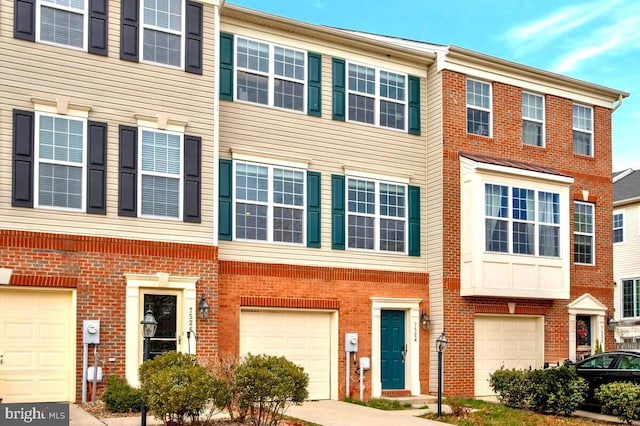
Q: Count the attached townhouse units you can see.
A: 3